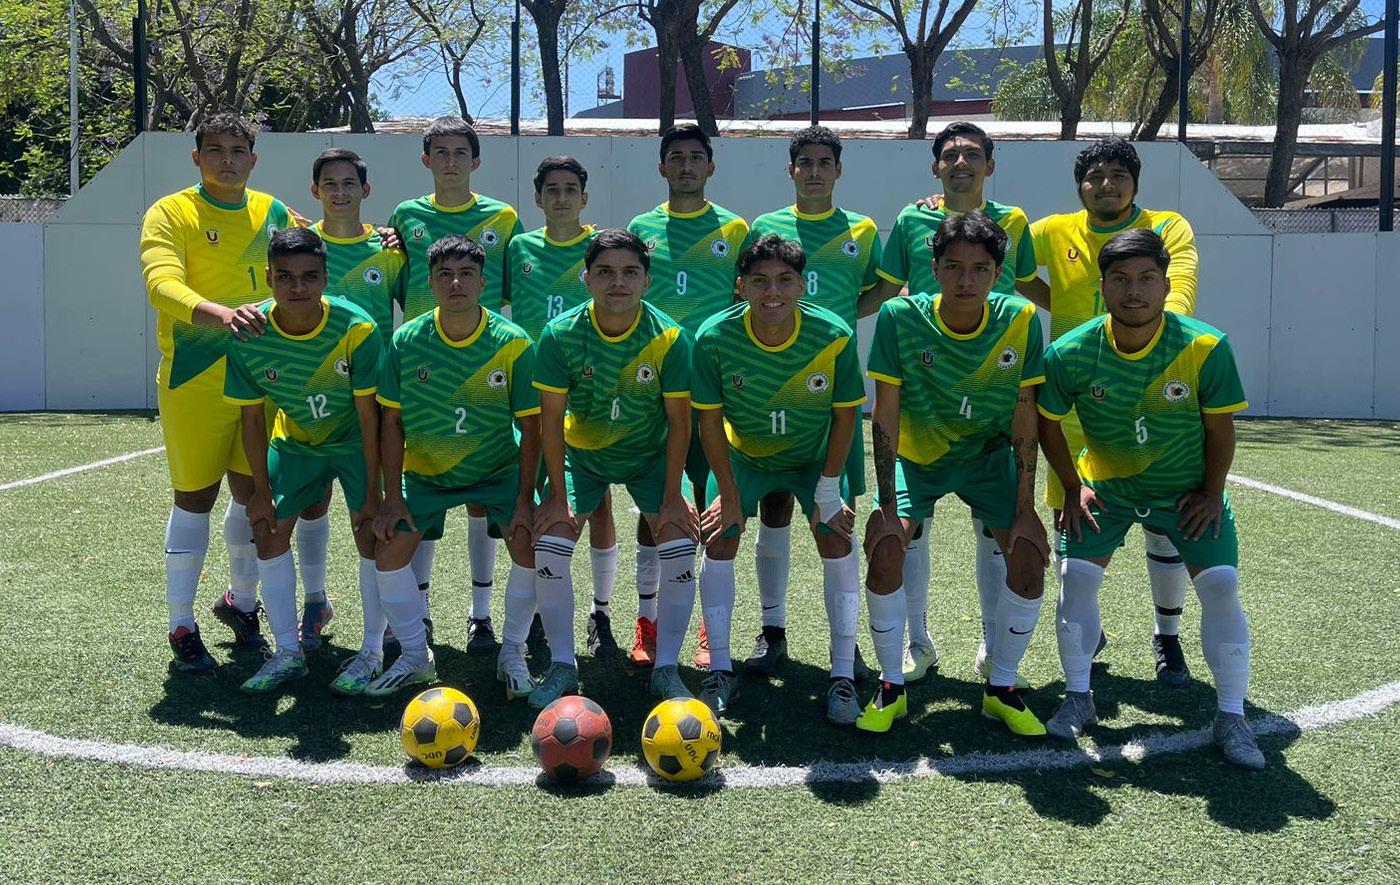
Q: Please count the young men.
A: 14